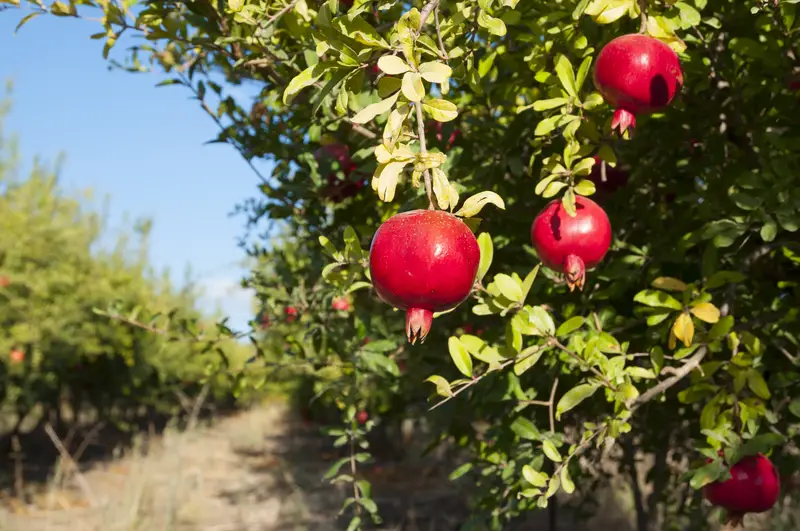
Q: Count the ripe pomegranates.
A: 4